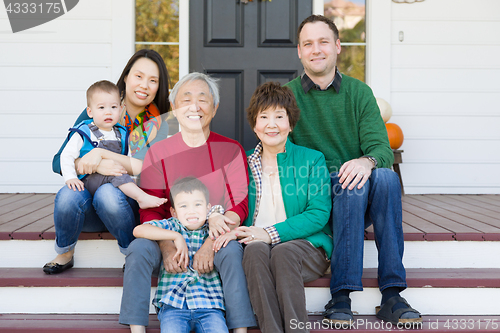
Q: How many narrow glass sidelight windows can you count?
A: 2